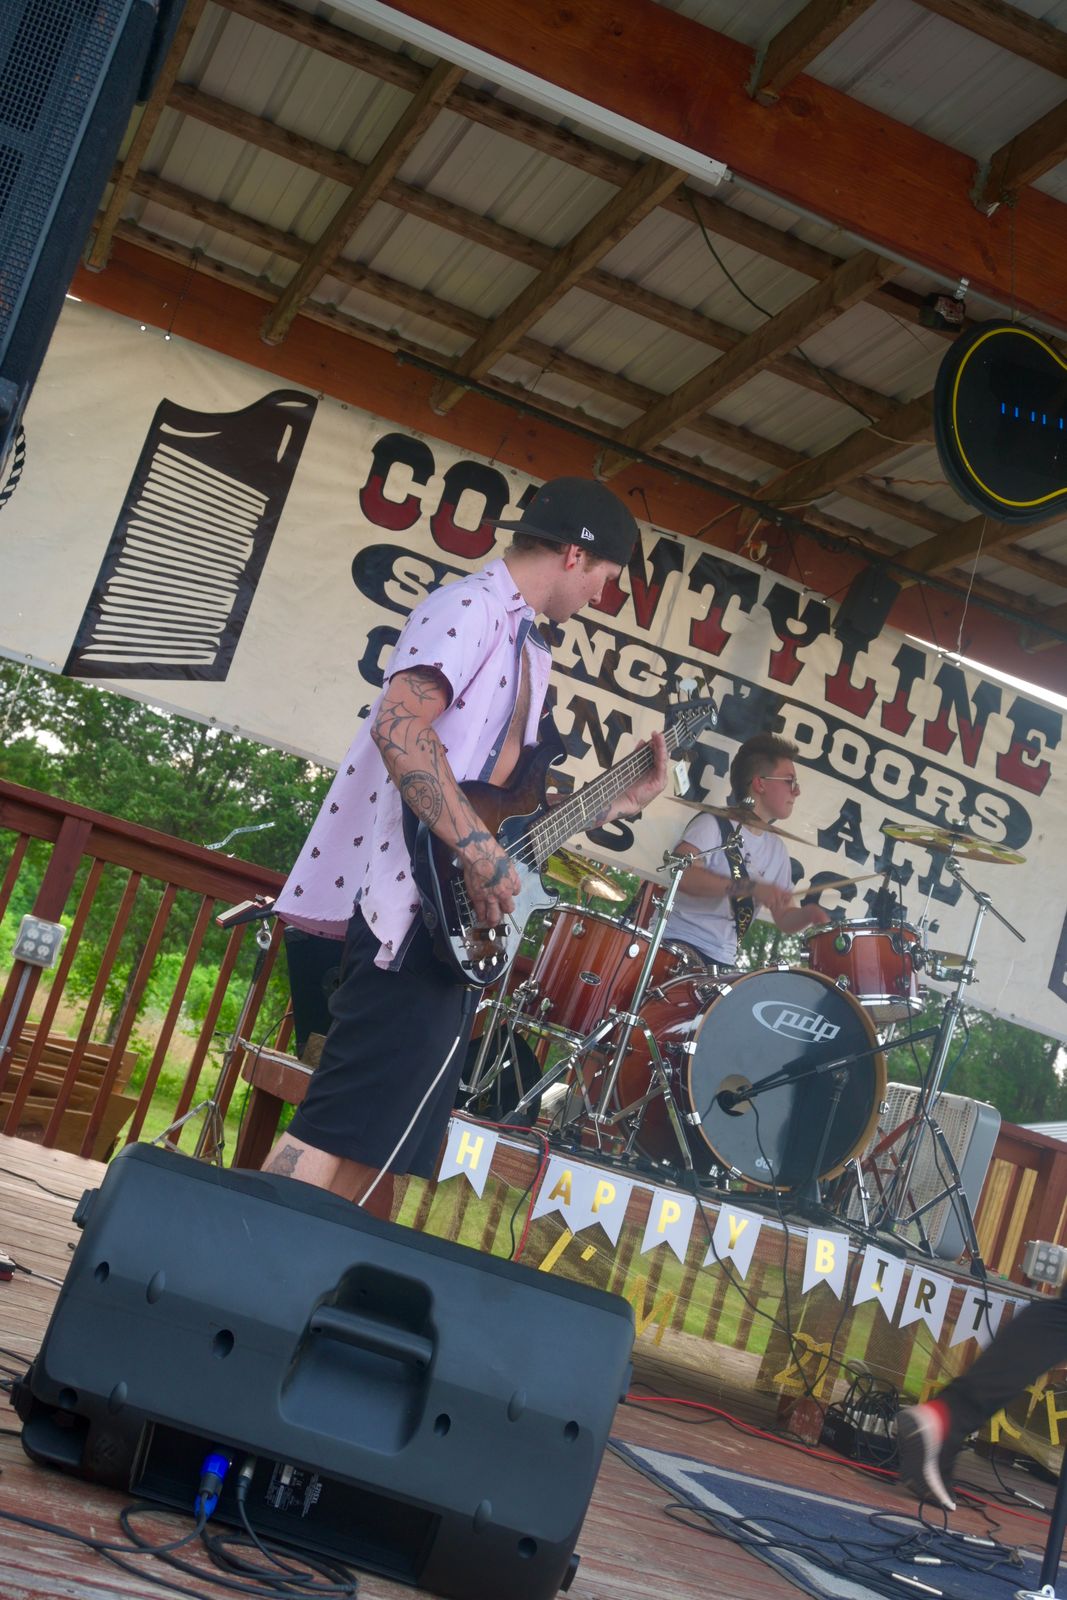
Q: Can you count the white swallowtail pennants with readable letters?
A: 9